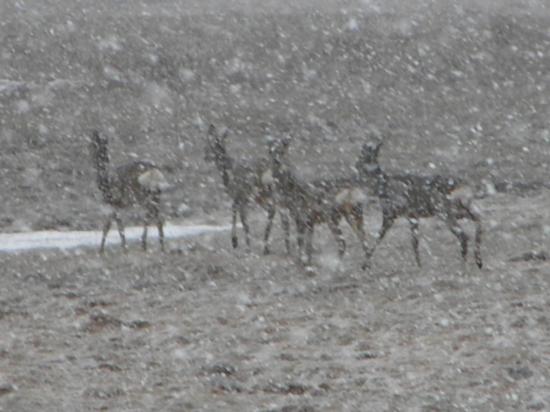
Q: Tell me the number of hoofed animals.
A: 4